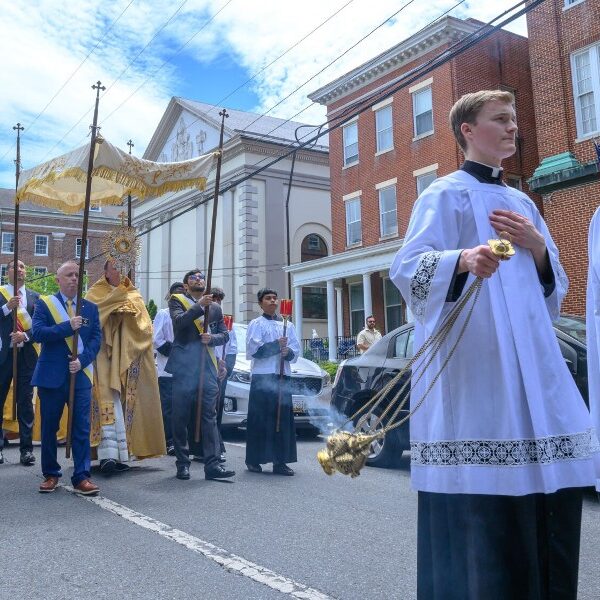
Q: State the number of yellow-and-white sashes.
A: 3